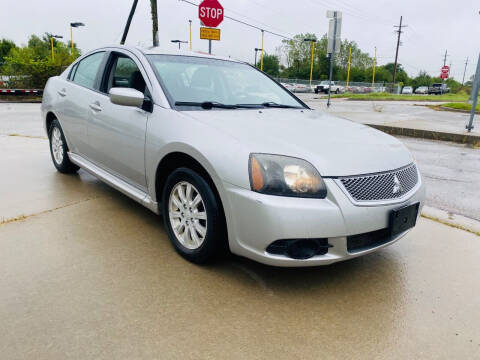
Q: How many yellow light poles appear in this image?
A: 7